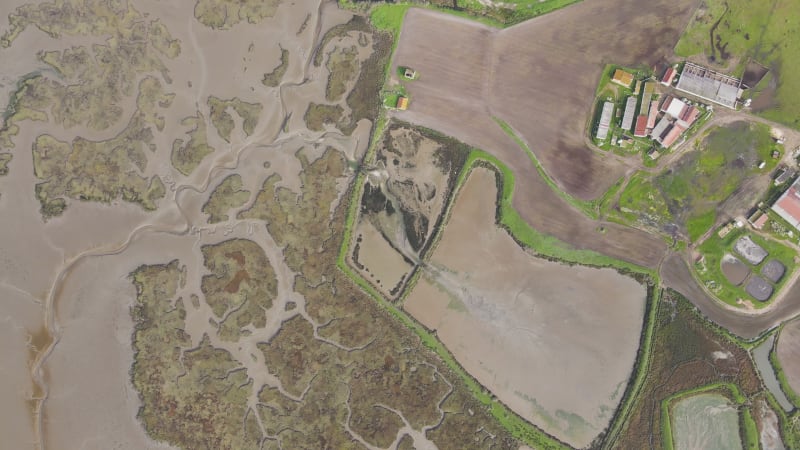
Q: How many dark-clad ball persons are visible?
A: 0